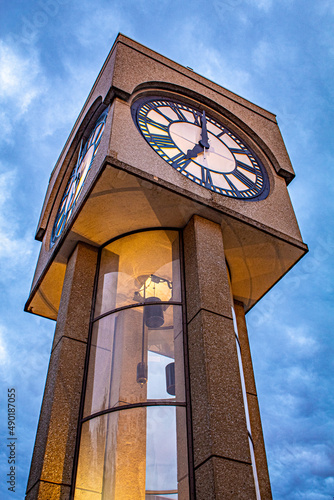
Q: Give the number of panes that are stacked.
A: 3